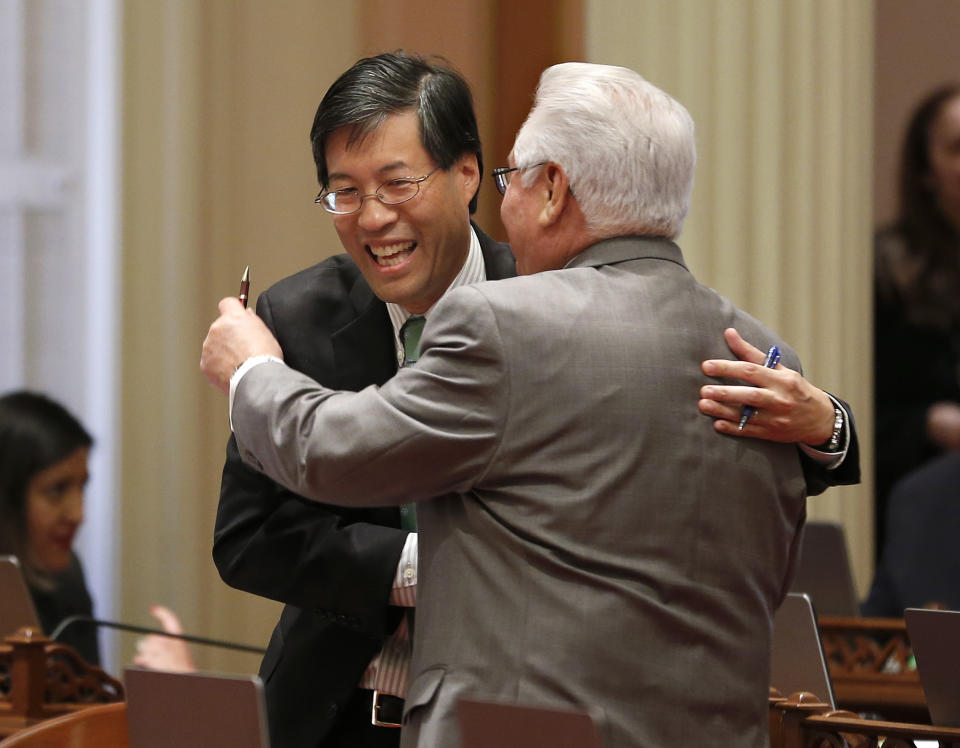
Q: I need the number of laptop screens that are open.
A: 6